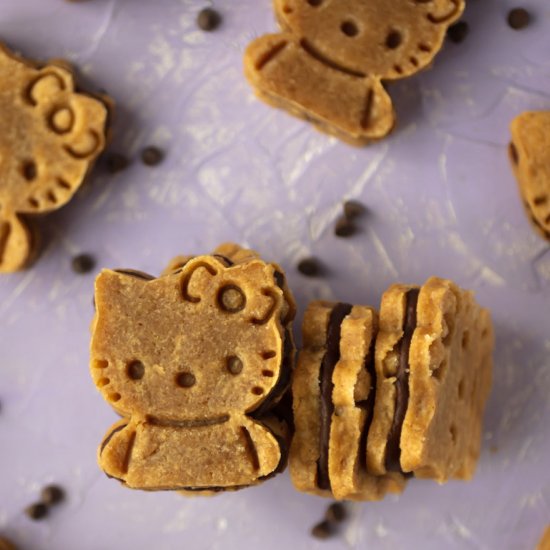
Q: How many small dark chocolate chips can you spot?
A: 13